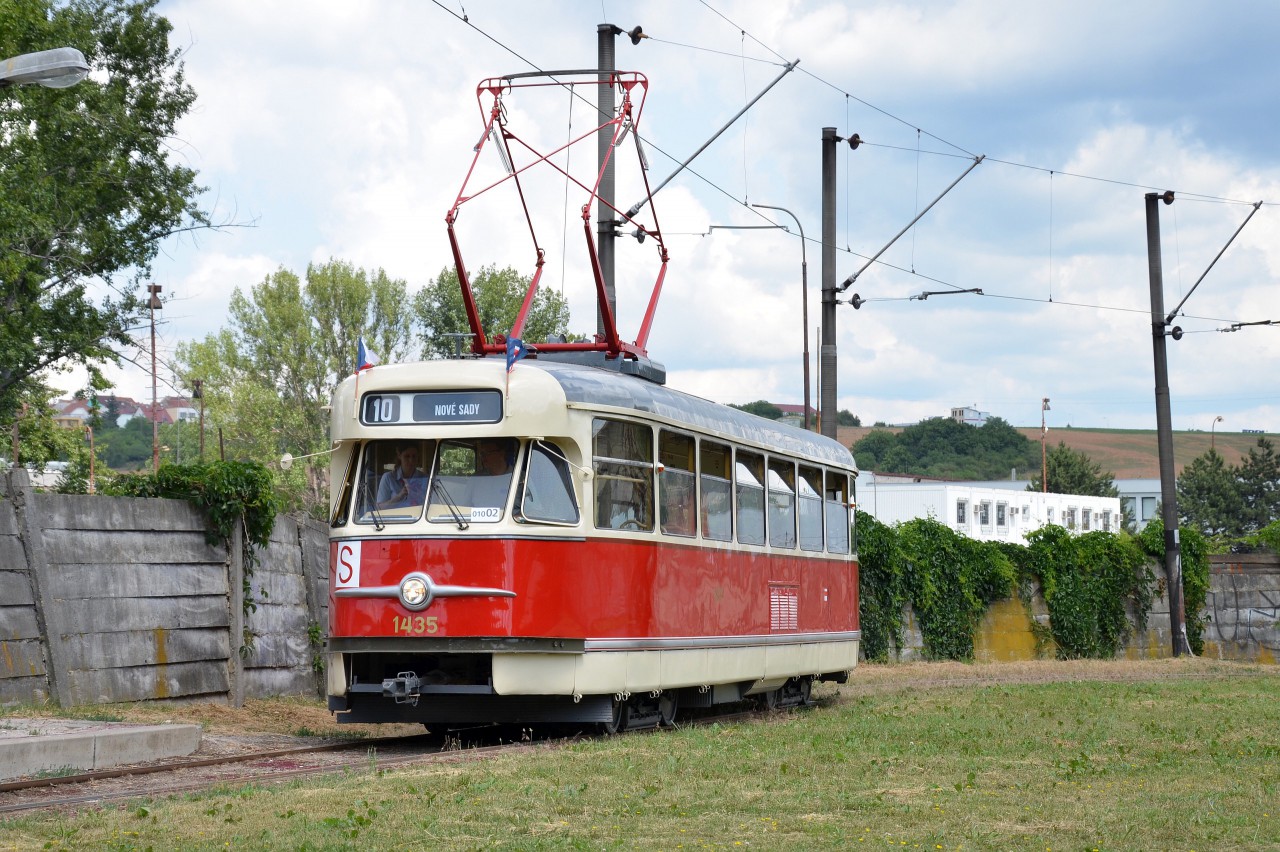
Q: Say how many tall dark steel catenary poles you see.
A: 3